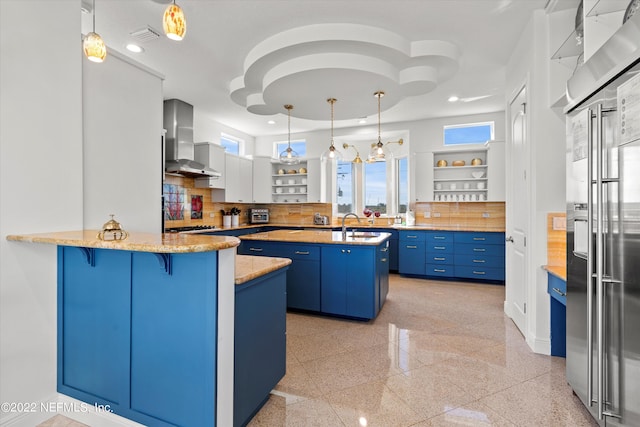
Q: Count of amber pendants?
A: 2